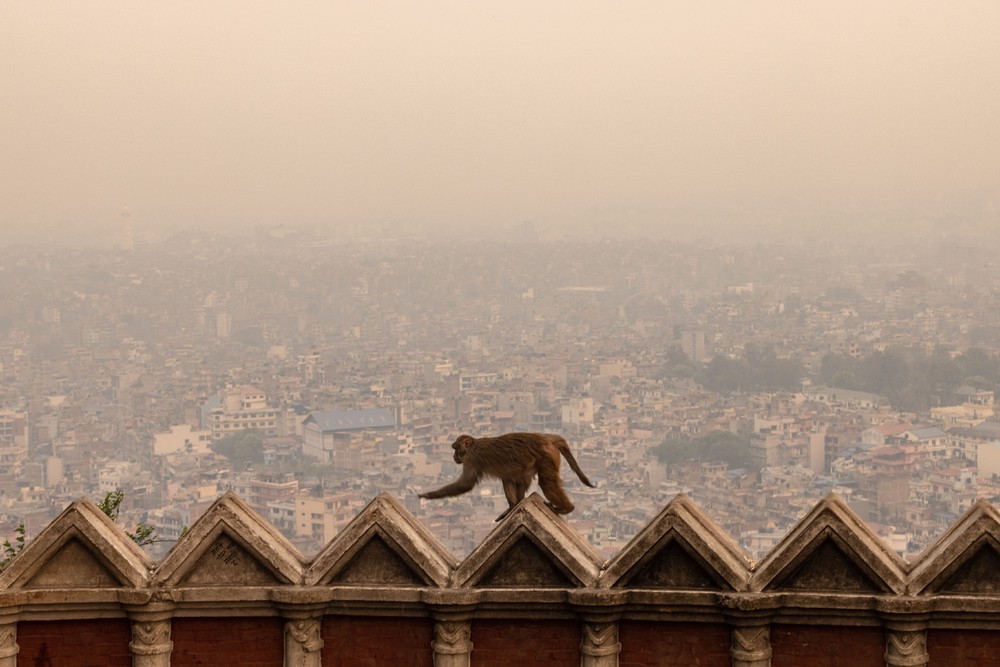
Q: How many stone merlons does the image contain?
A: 7